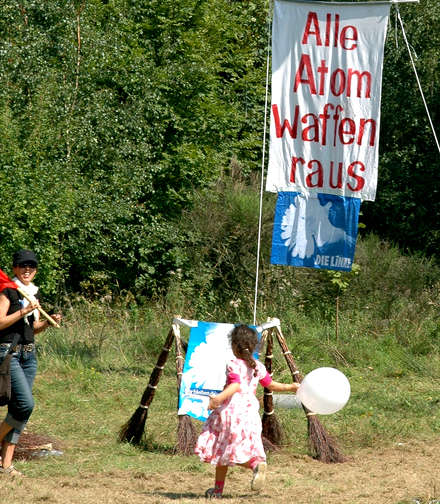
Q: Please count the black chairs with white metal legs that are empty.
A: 0